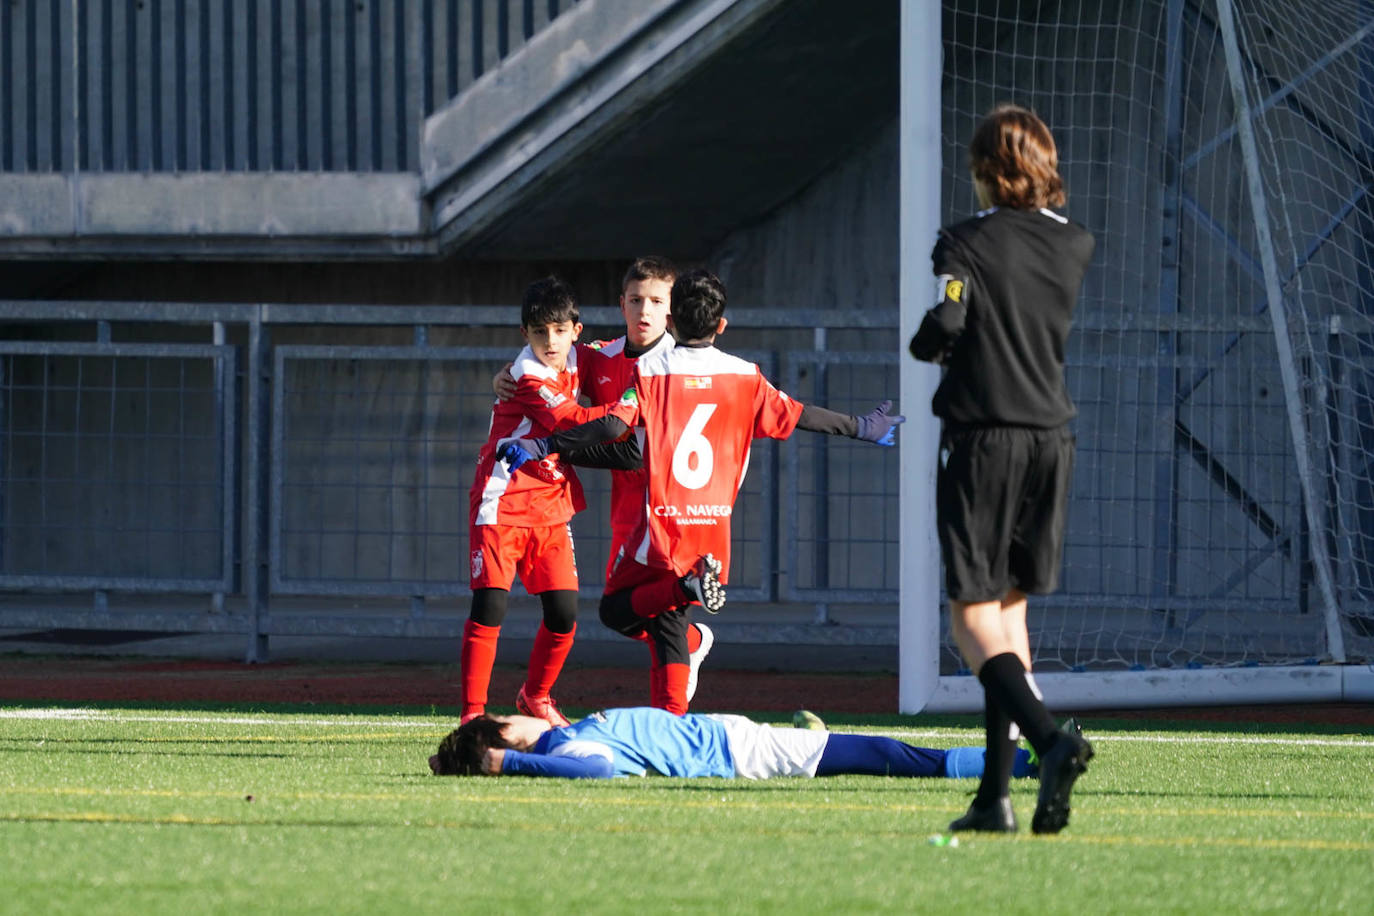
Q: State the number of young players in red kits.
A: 3